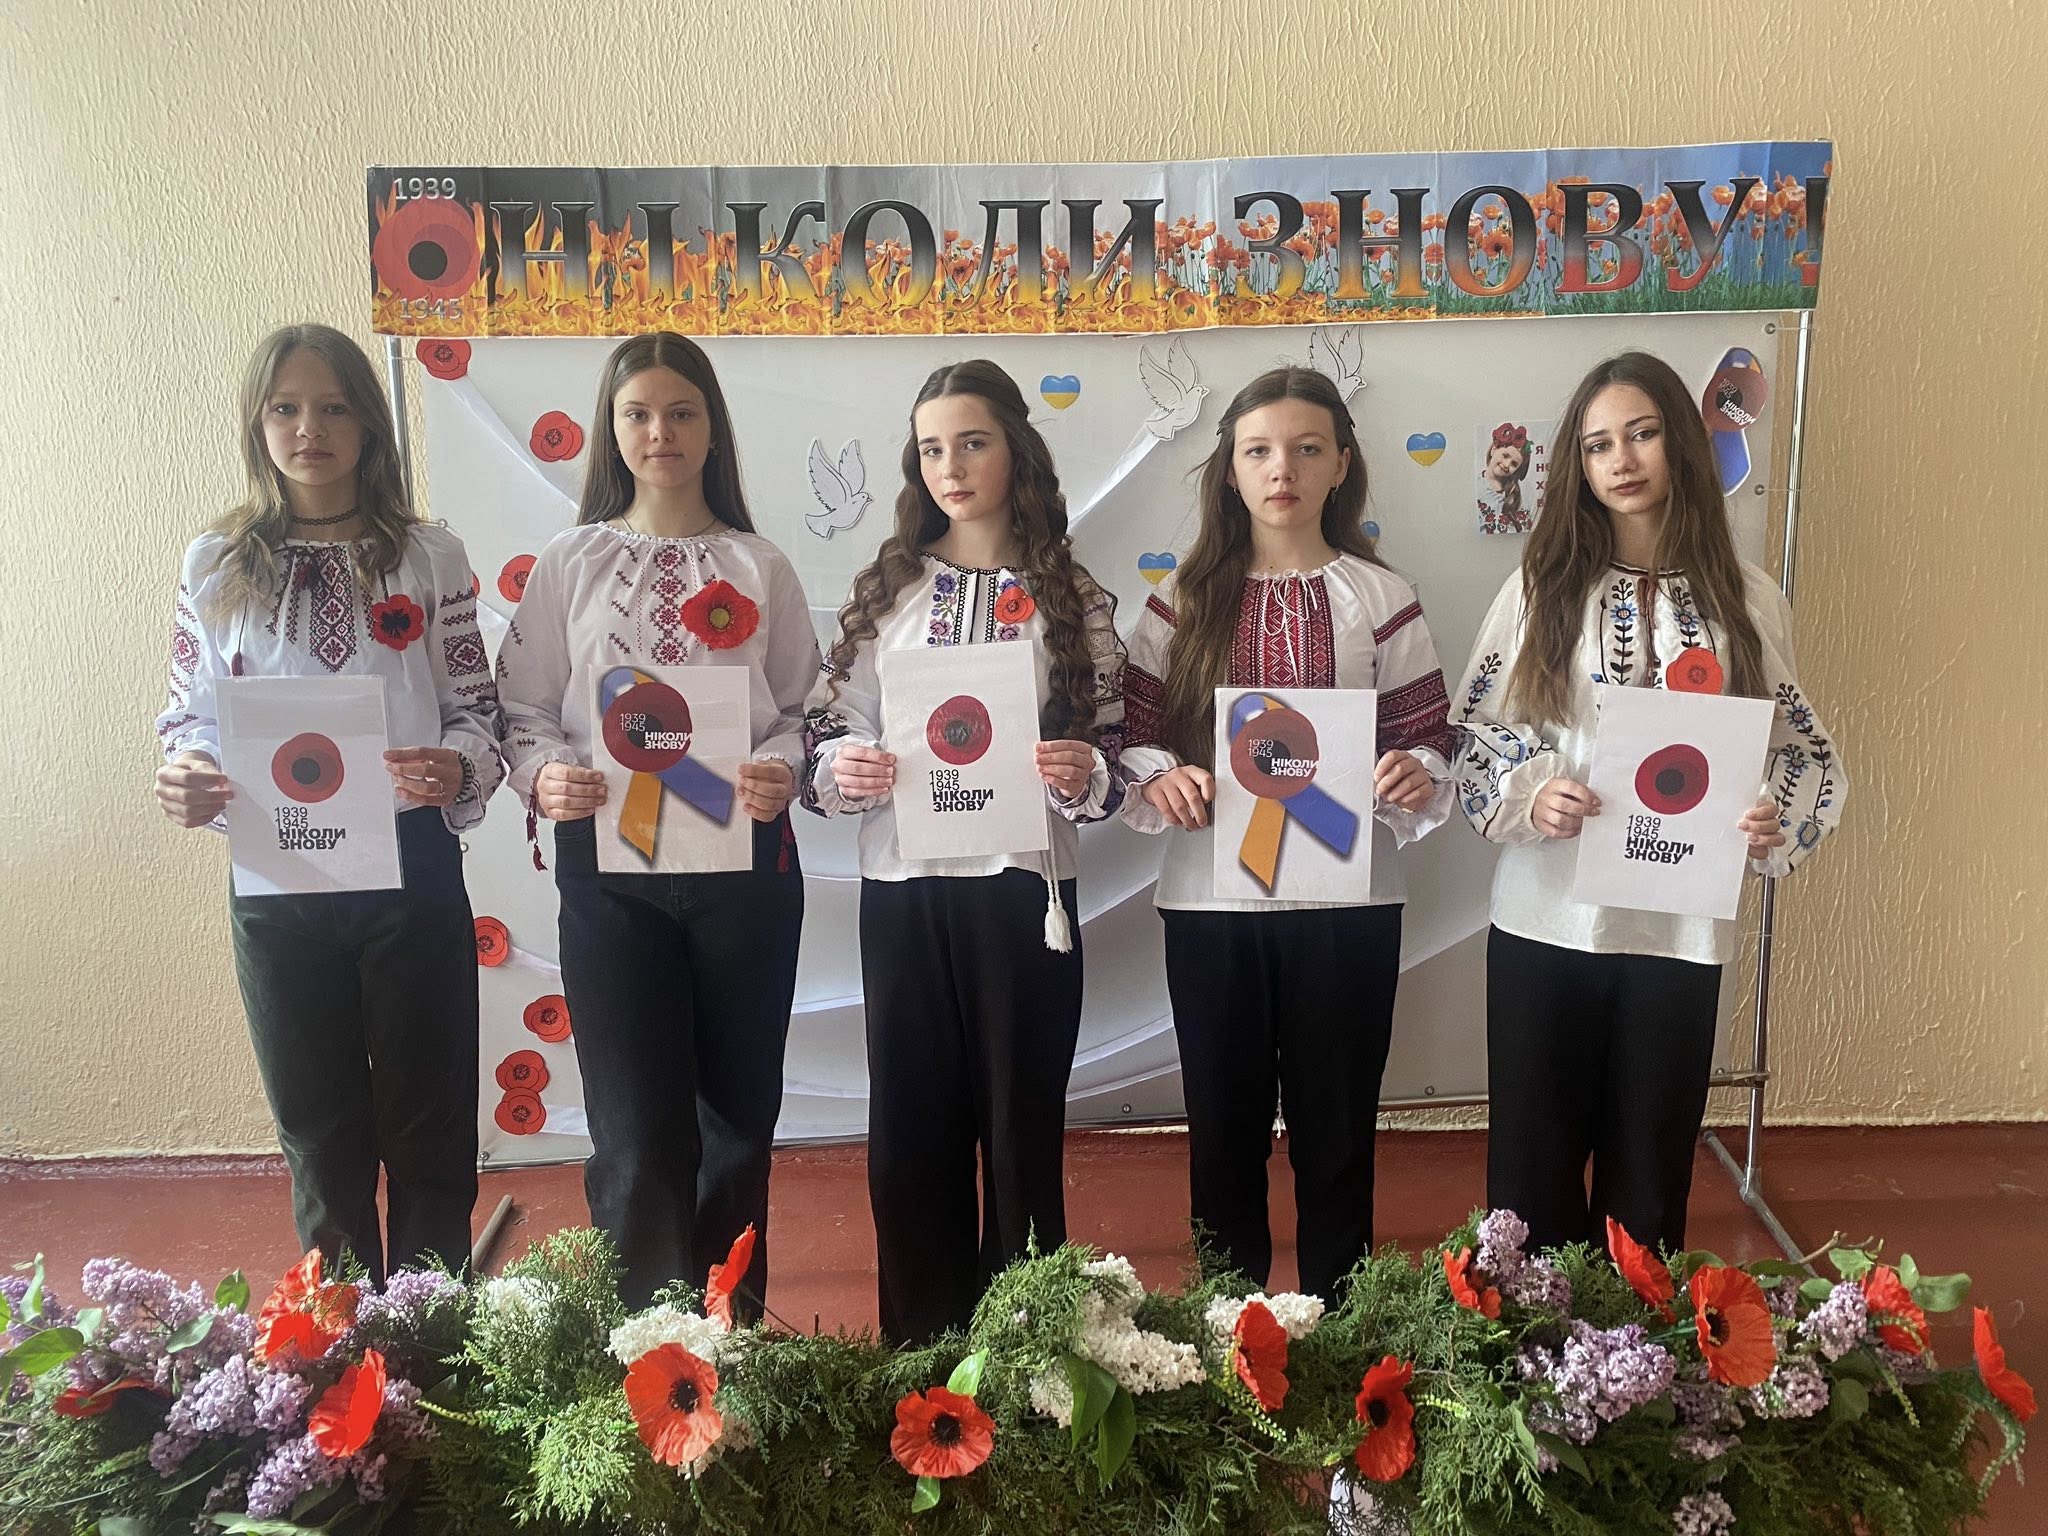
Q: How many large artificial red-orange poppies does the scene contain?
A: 13